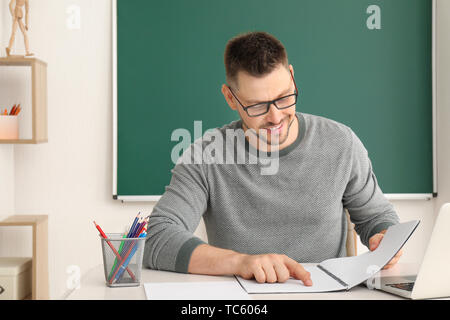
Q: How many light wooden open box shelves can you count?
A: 2